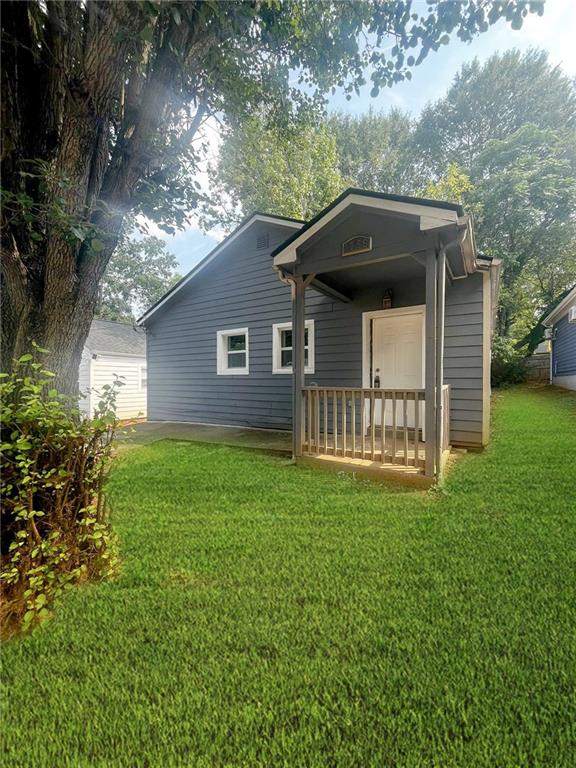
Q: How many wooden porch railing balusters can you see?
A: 12